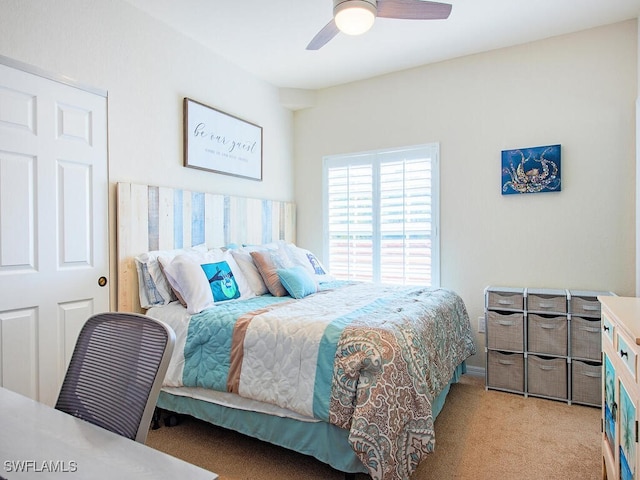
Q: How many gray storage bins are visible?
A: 9